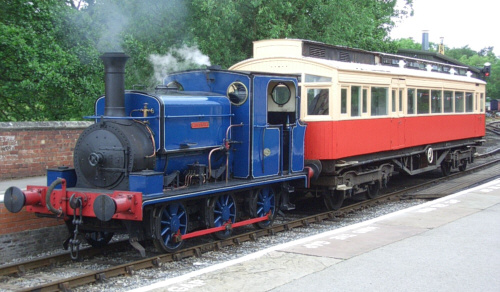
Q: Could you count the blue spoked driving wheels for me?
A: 3